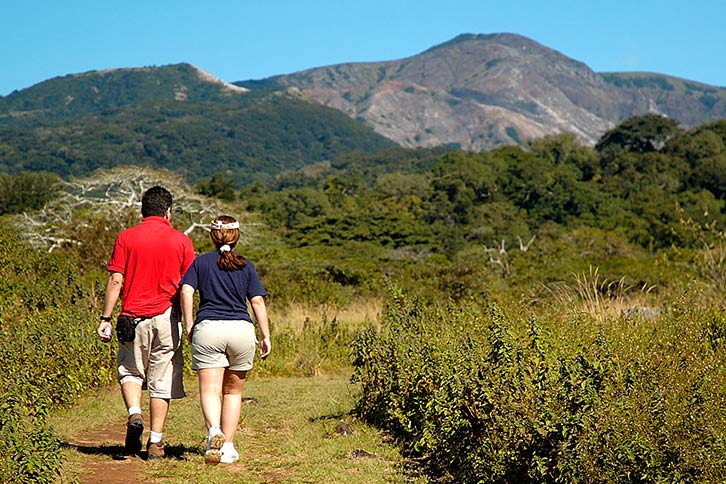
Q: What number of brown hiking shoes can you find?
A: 2